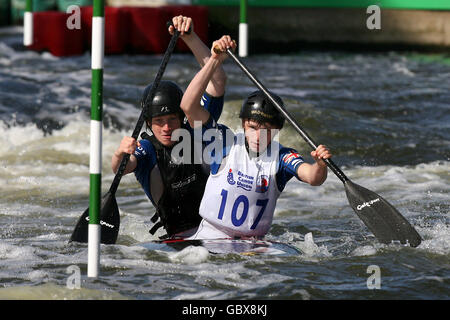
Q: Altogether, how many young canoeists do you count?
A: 2